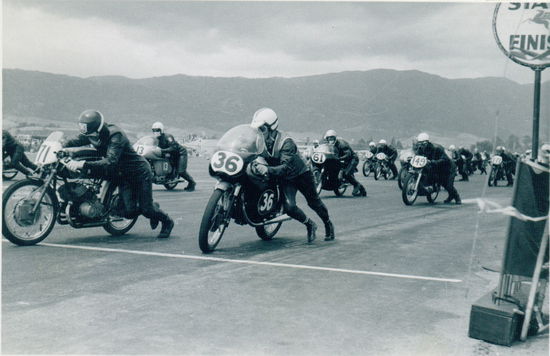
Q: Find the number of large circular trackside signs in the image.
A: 1